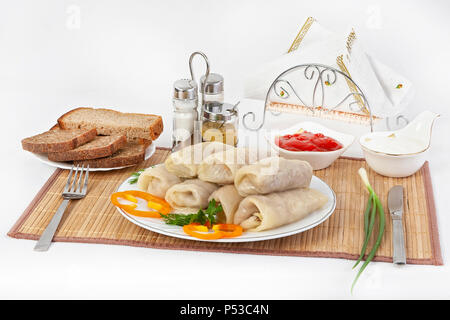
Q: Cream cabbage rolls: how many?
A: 7